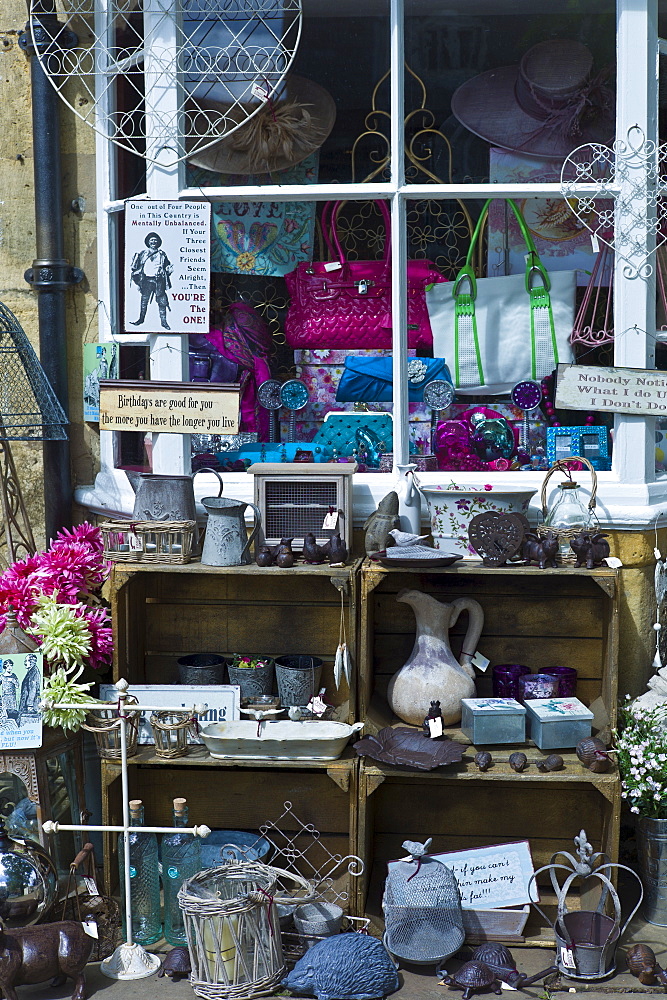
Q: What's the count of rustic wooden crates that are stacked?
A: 4